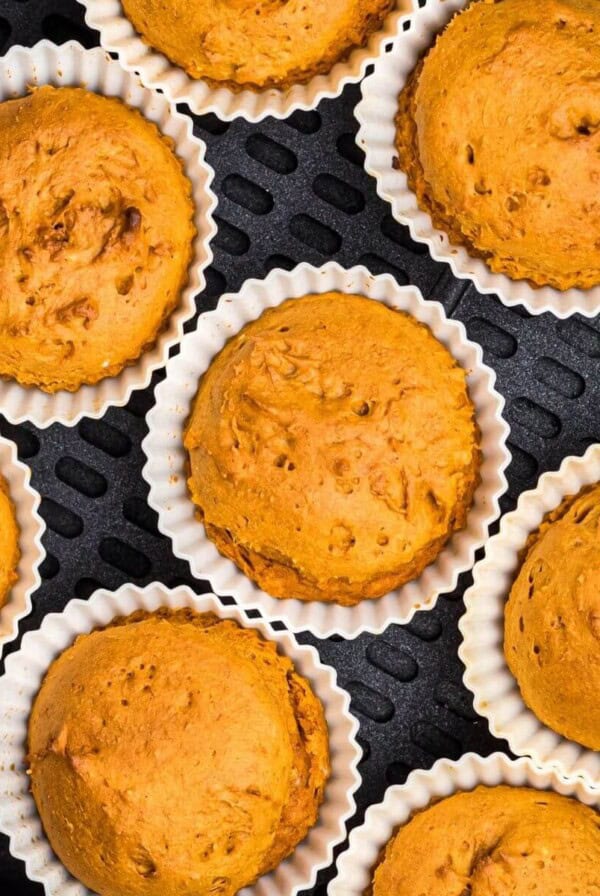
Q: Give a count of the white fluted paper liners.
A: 8